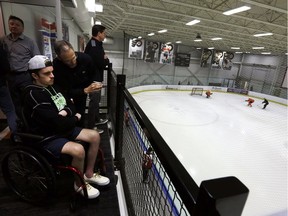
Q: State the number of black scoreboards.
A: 1